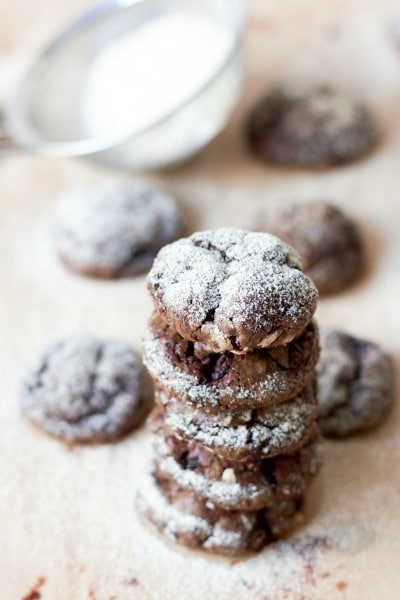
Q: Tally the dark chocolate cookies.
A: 10